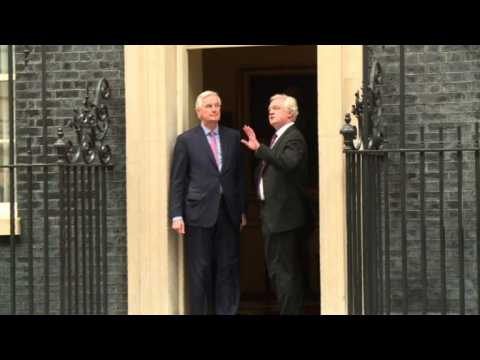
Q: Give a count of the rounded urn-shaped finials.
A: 2